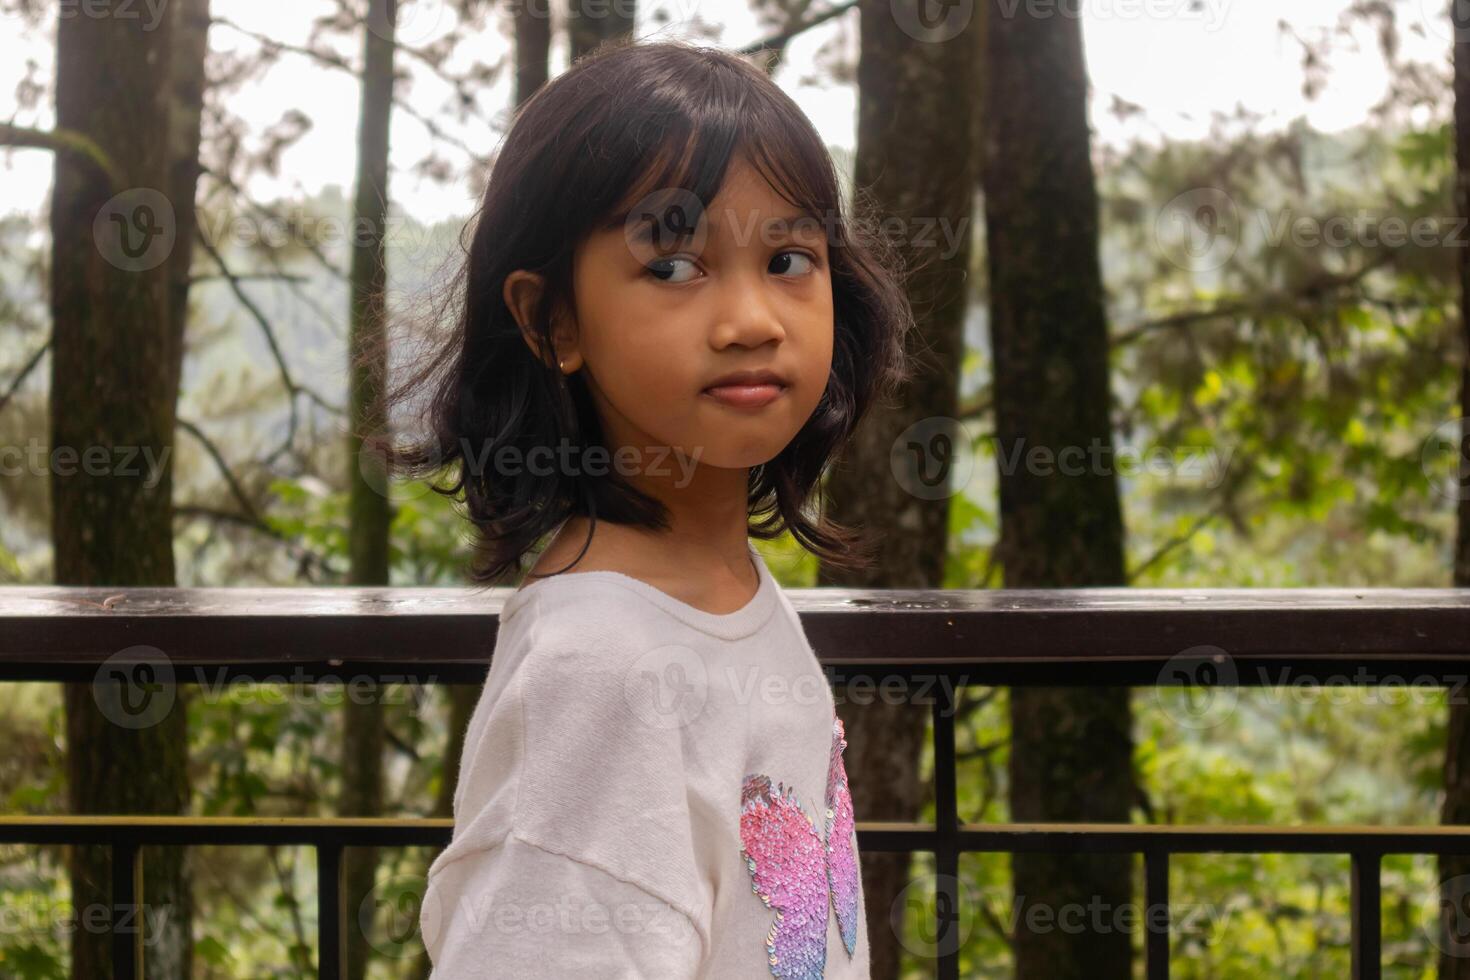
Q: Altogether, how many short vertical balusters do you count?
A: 4